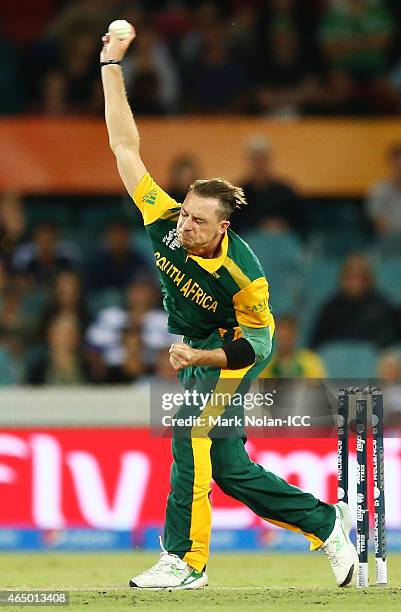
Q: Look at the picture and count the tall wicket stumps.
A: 3